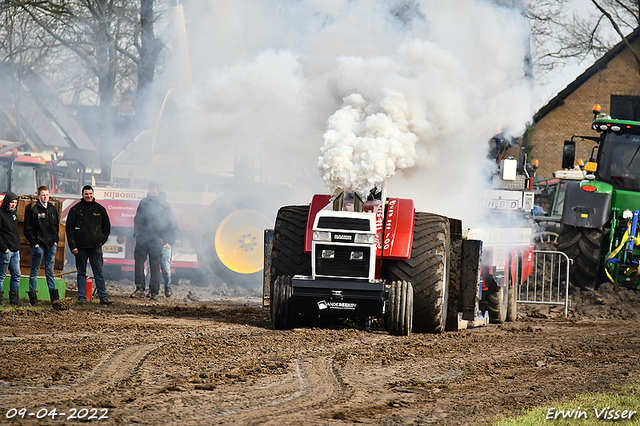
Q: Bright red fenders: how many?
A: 2